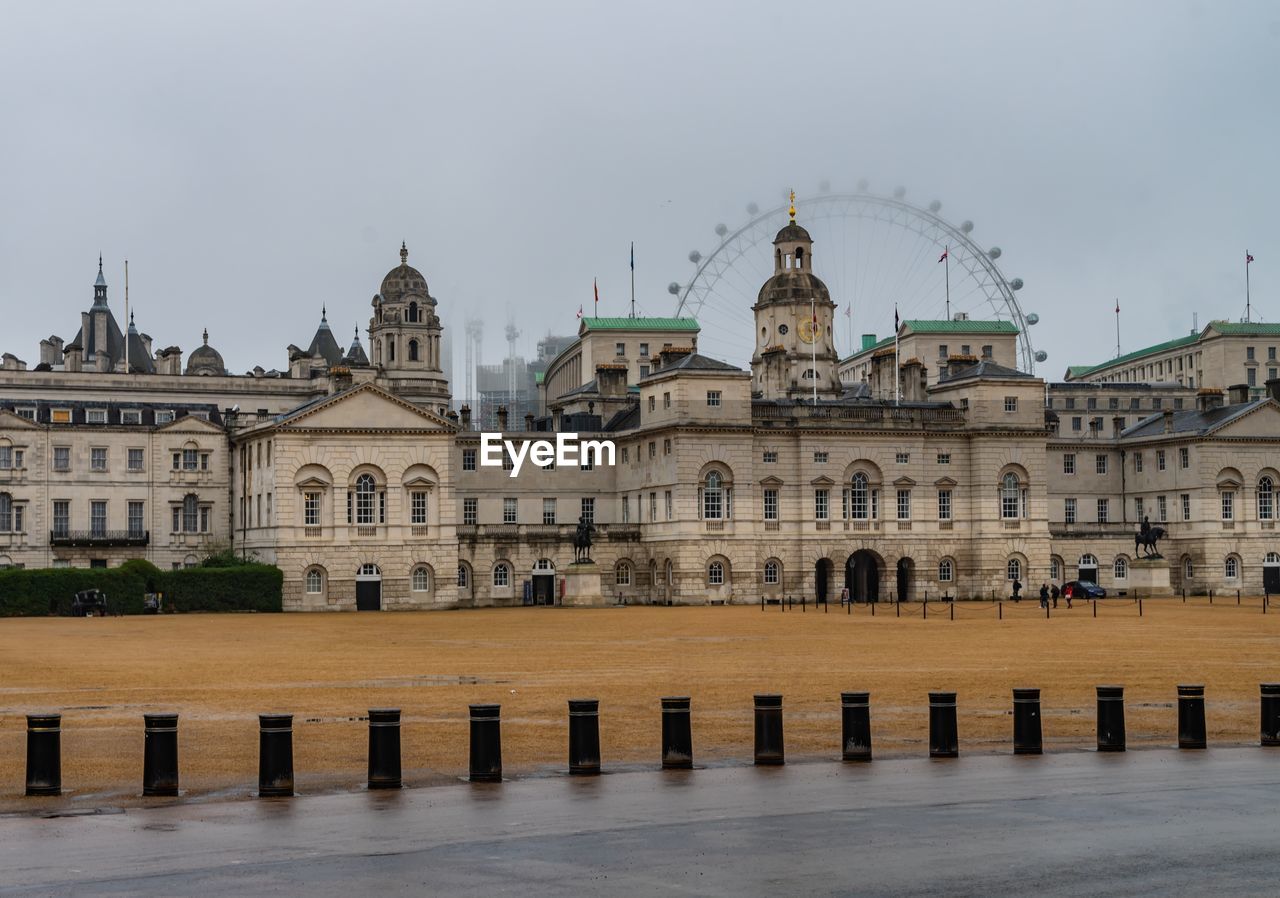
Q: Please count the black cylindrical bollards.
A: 14